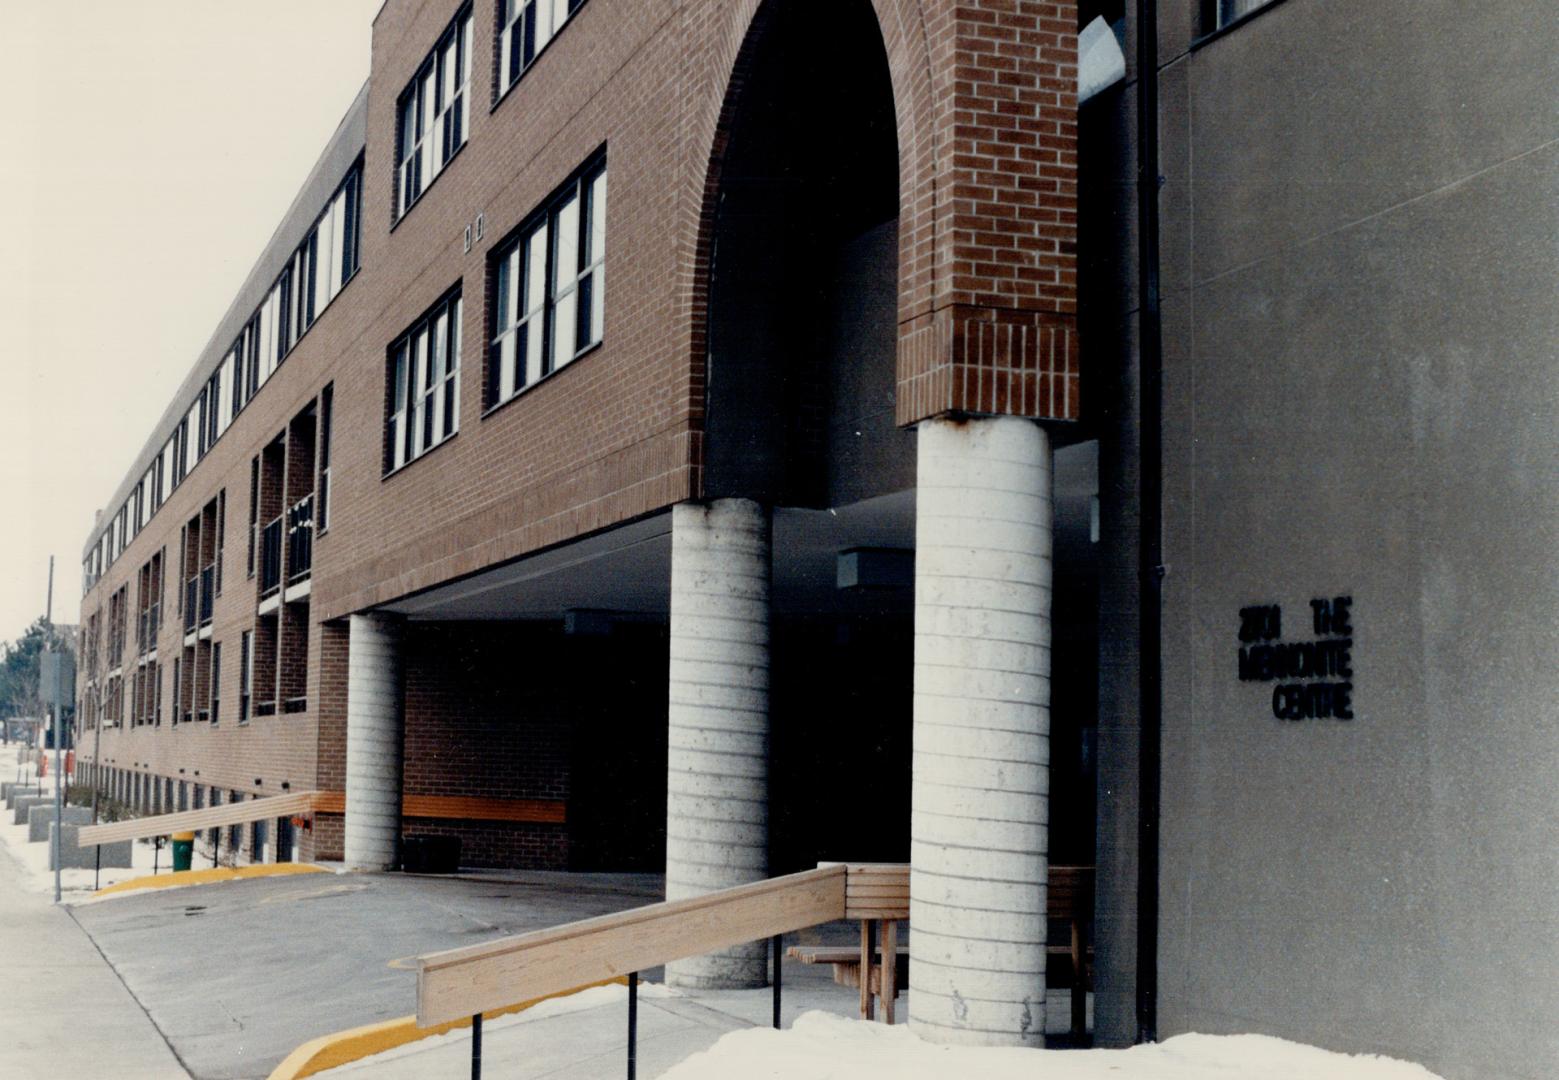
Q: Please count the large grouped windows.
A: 4